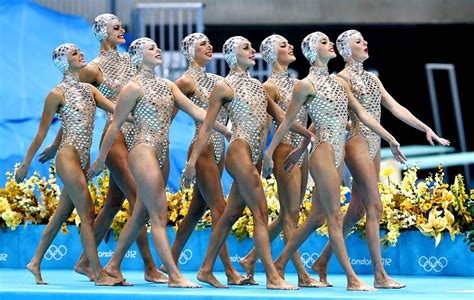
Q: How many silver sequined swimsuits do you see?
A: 8